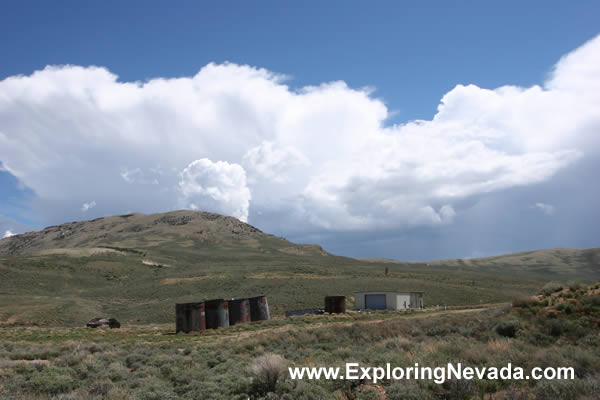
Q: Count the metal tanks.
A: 5